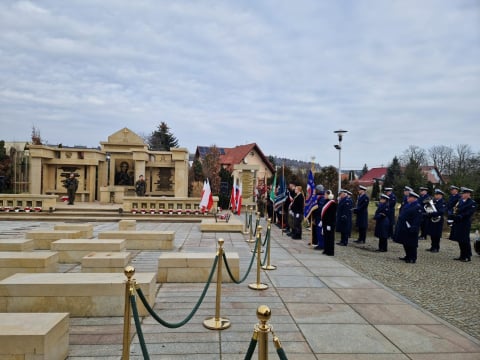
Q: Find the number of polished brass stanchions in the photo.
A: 8